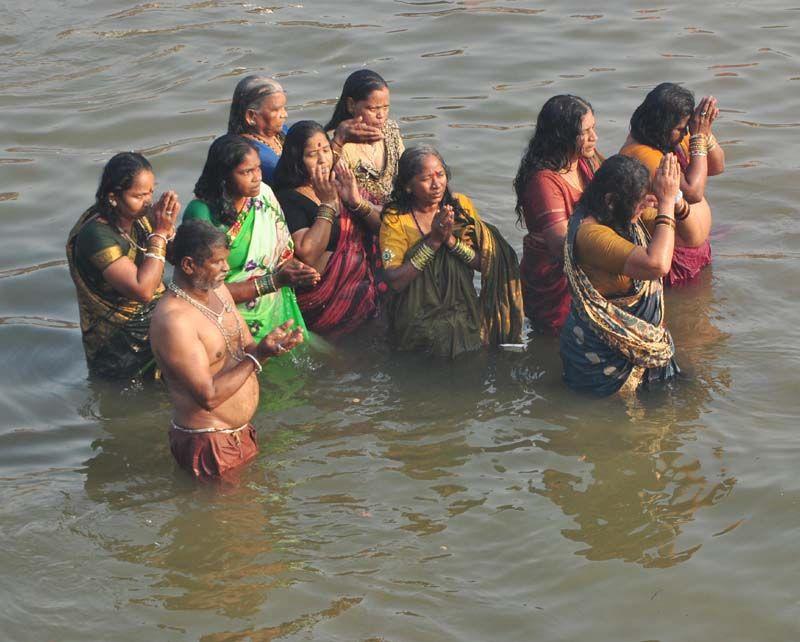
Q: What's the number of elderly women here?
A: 2